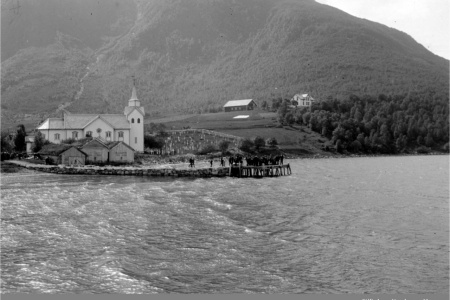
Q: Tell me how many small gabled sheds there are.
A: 3